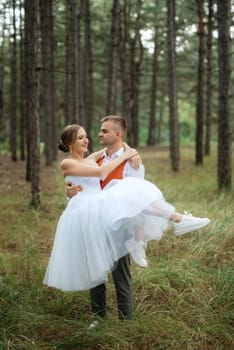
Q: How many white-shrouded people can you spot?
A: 1